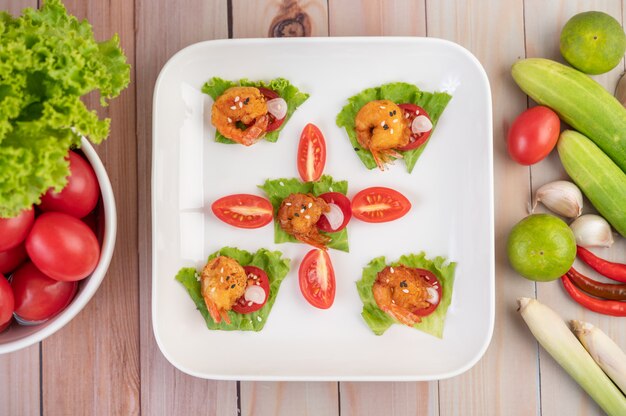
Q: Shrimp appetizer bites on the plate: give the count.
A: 5